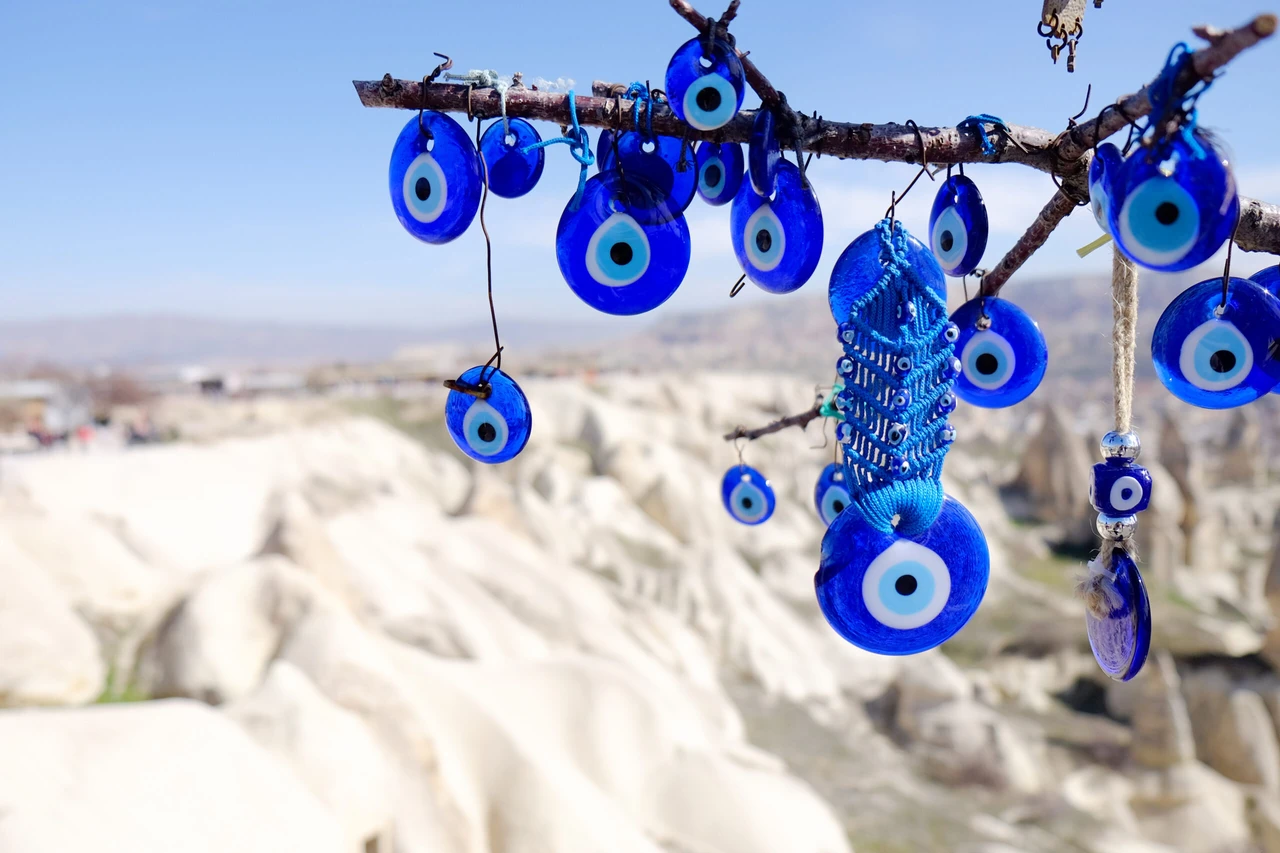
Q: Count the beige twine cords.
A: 1